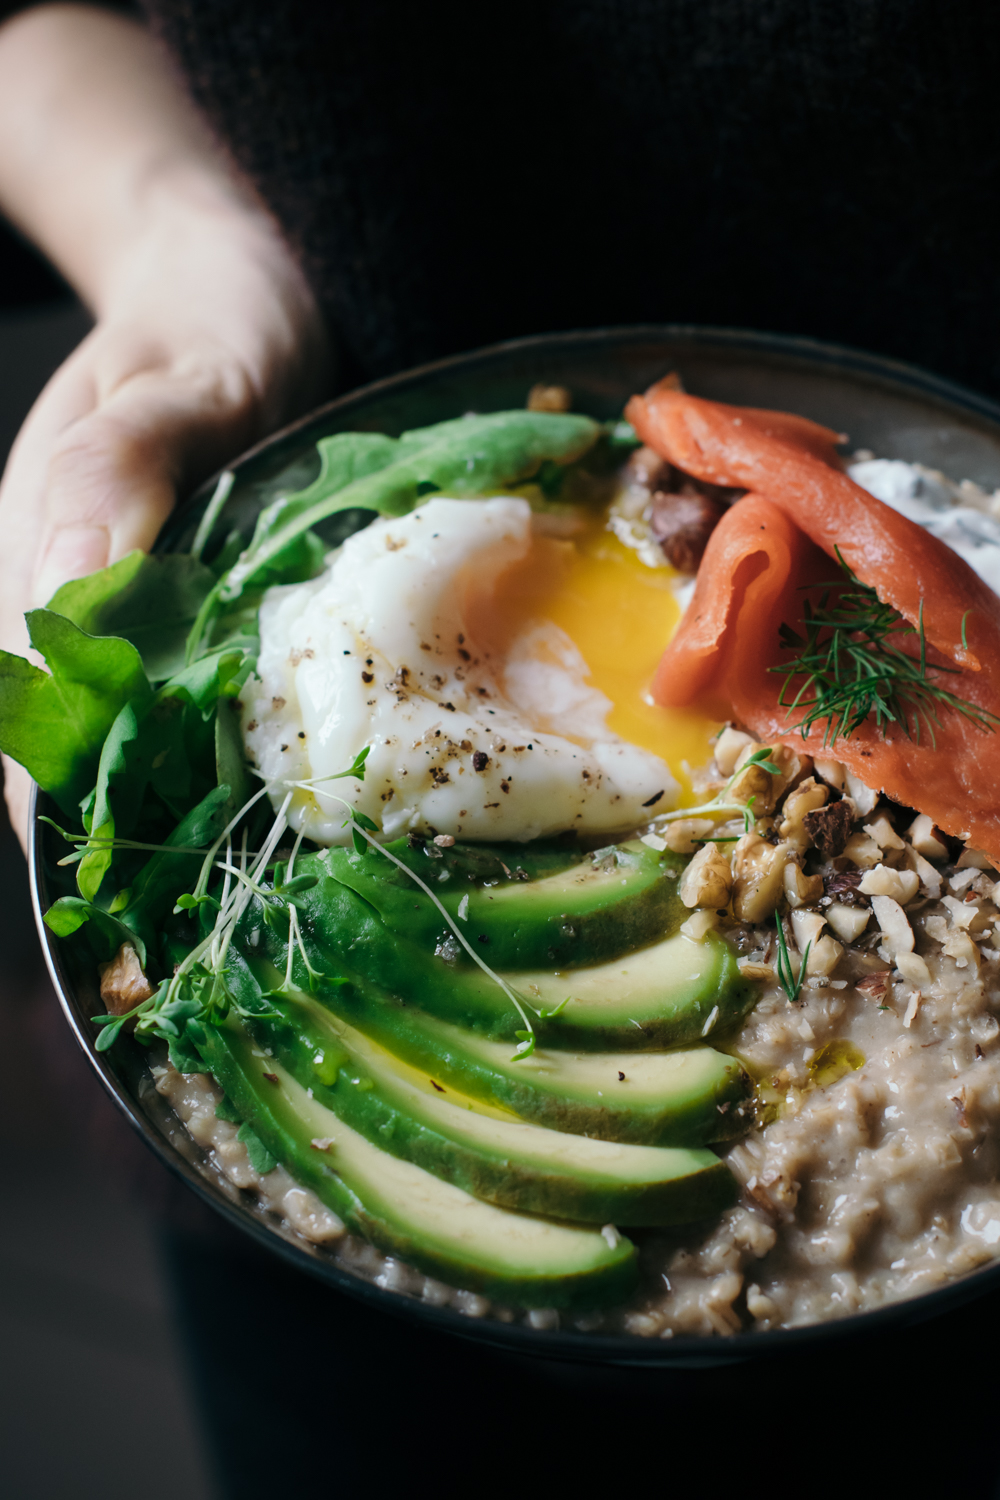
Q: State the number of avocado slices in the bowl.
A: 5